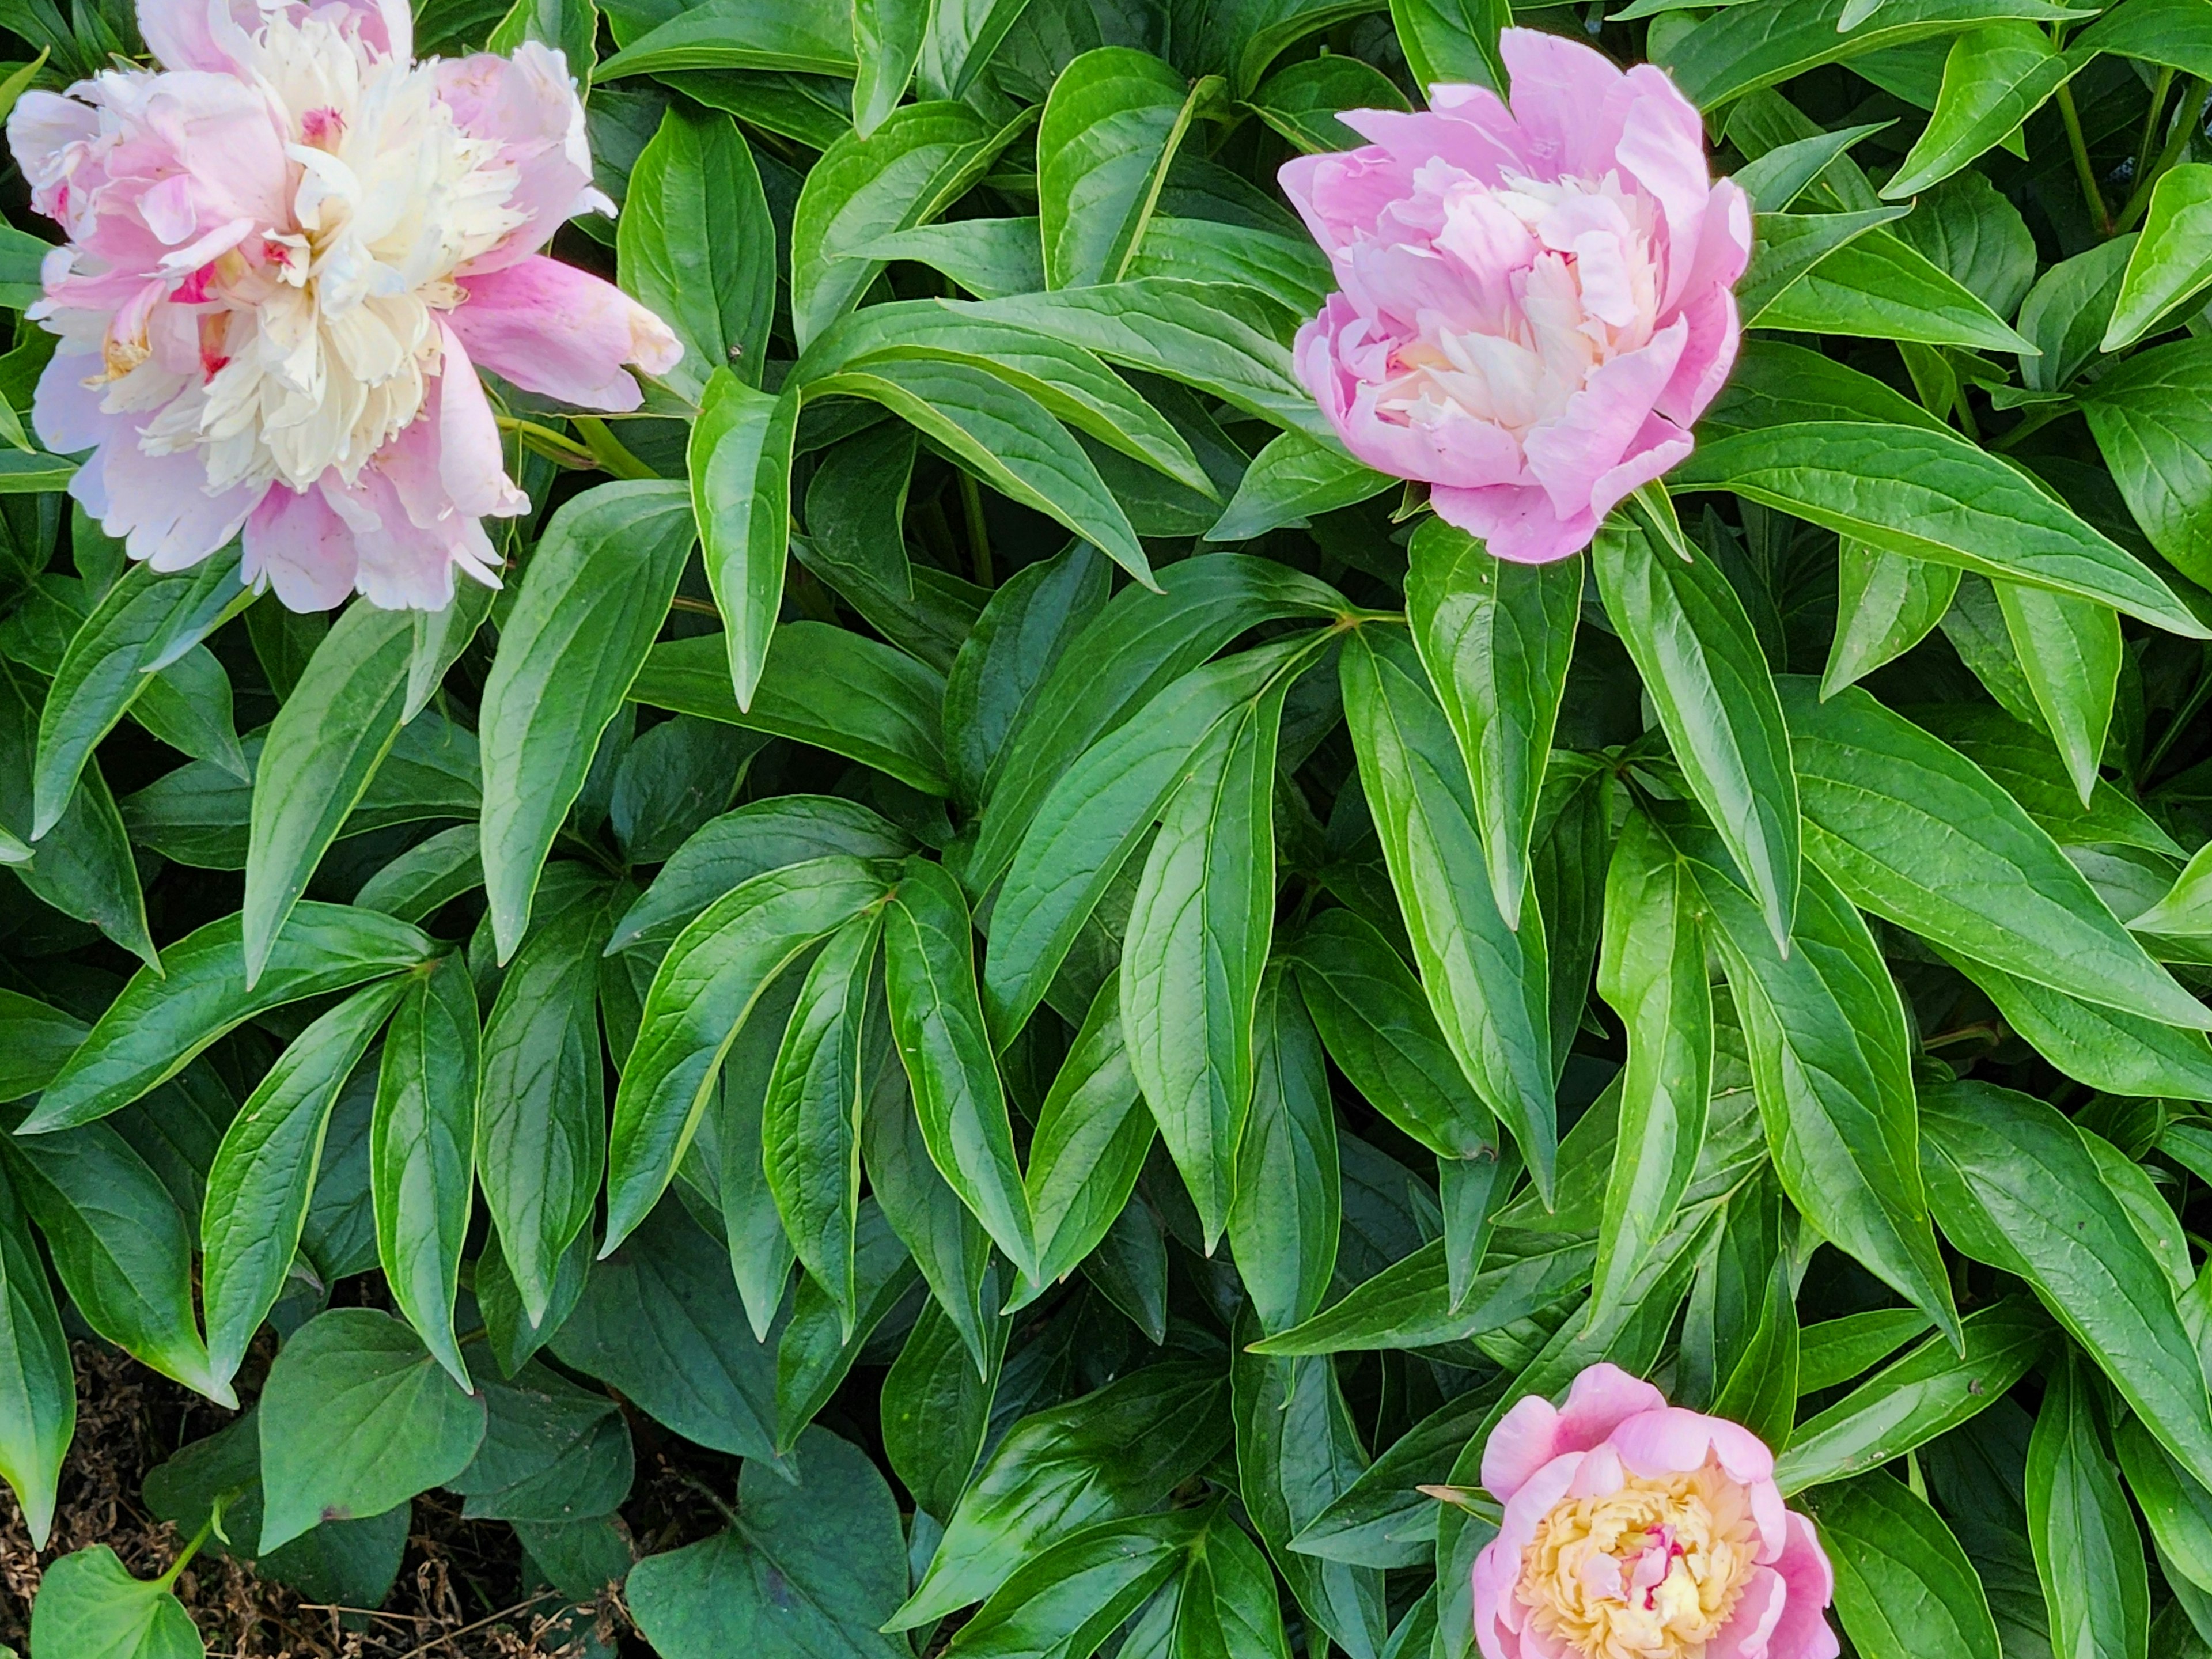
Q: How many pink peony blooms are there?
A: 3